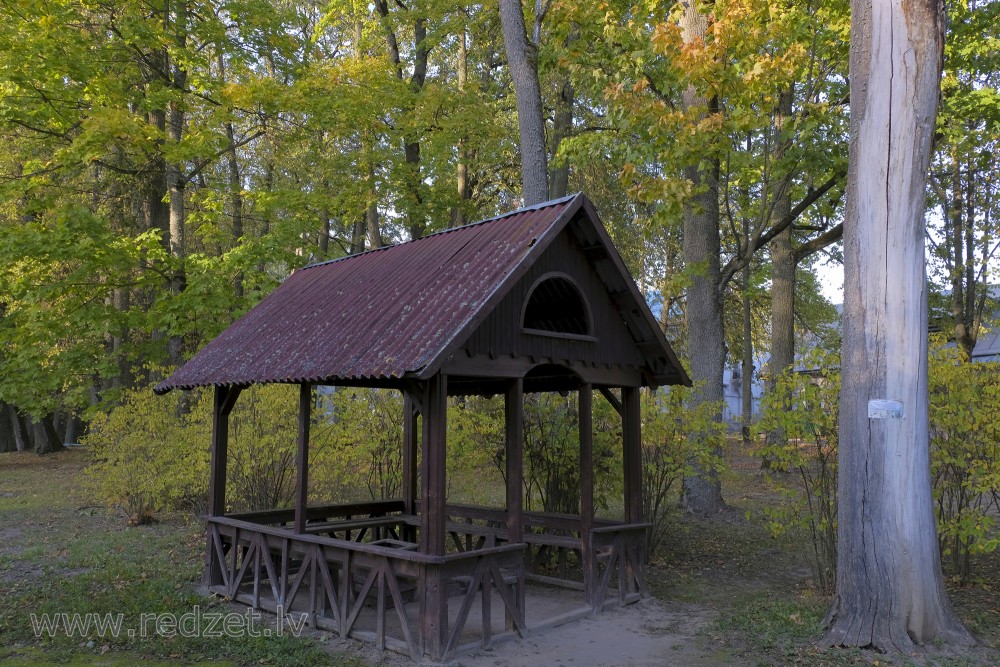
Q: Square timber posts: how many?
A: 7